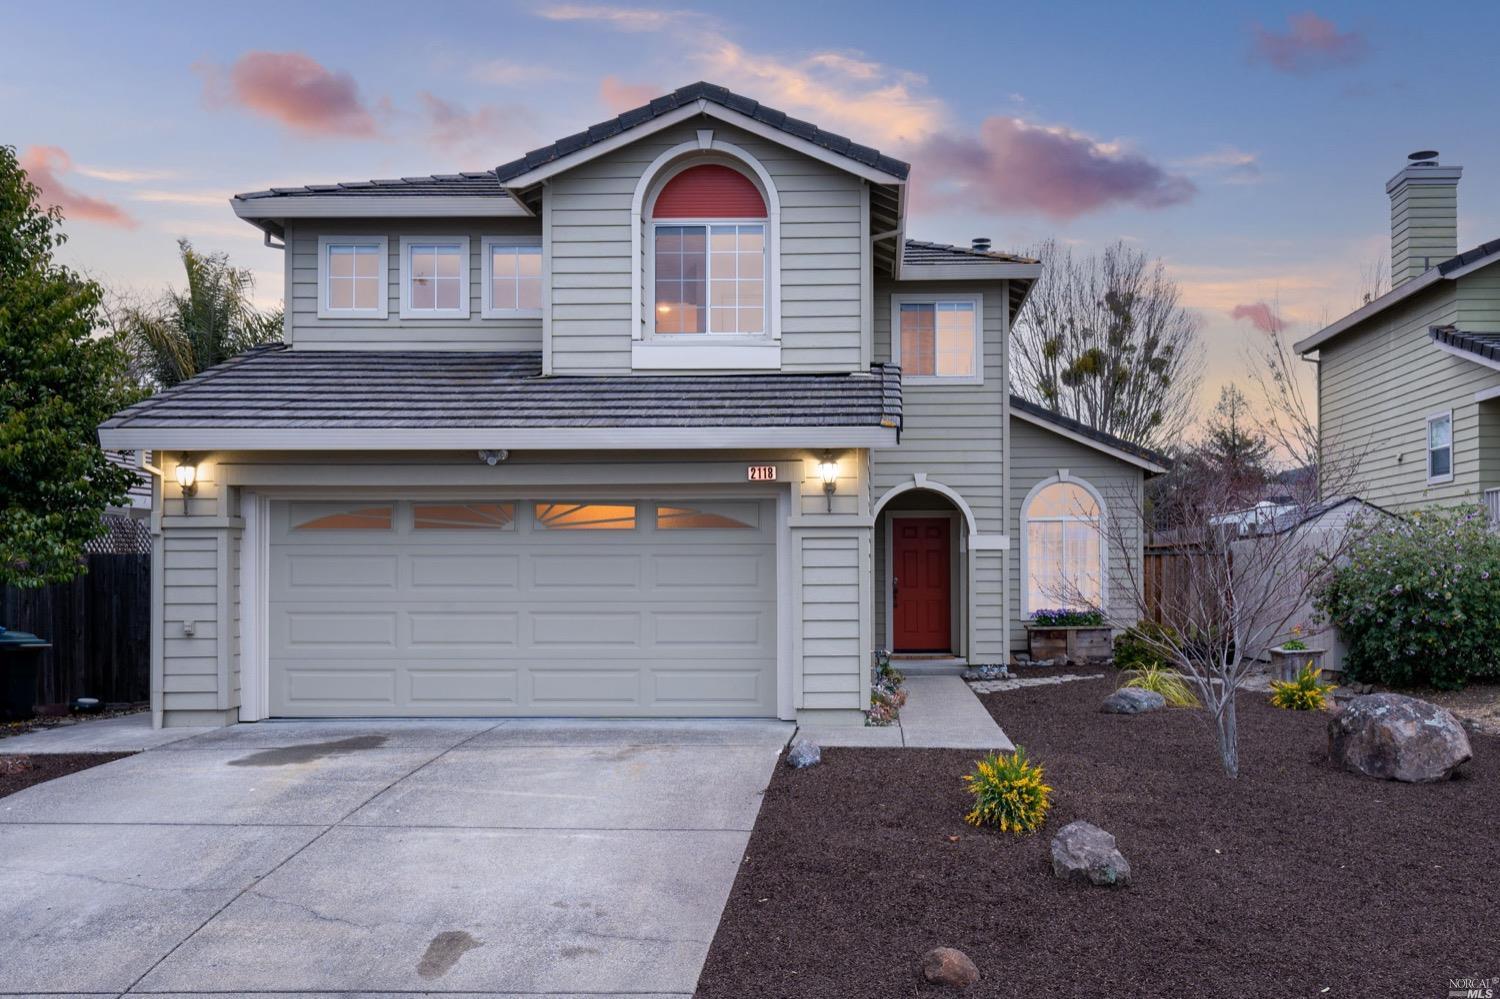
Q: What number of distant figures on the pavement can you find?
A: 0